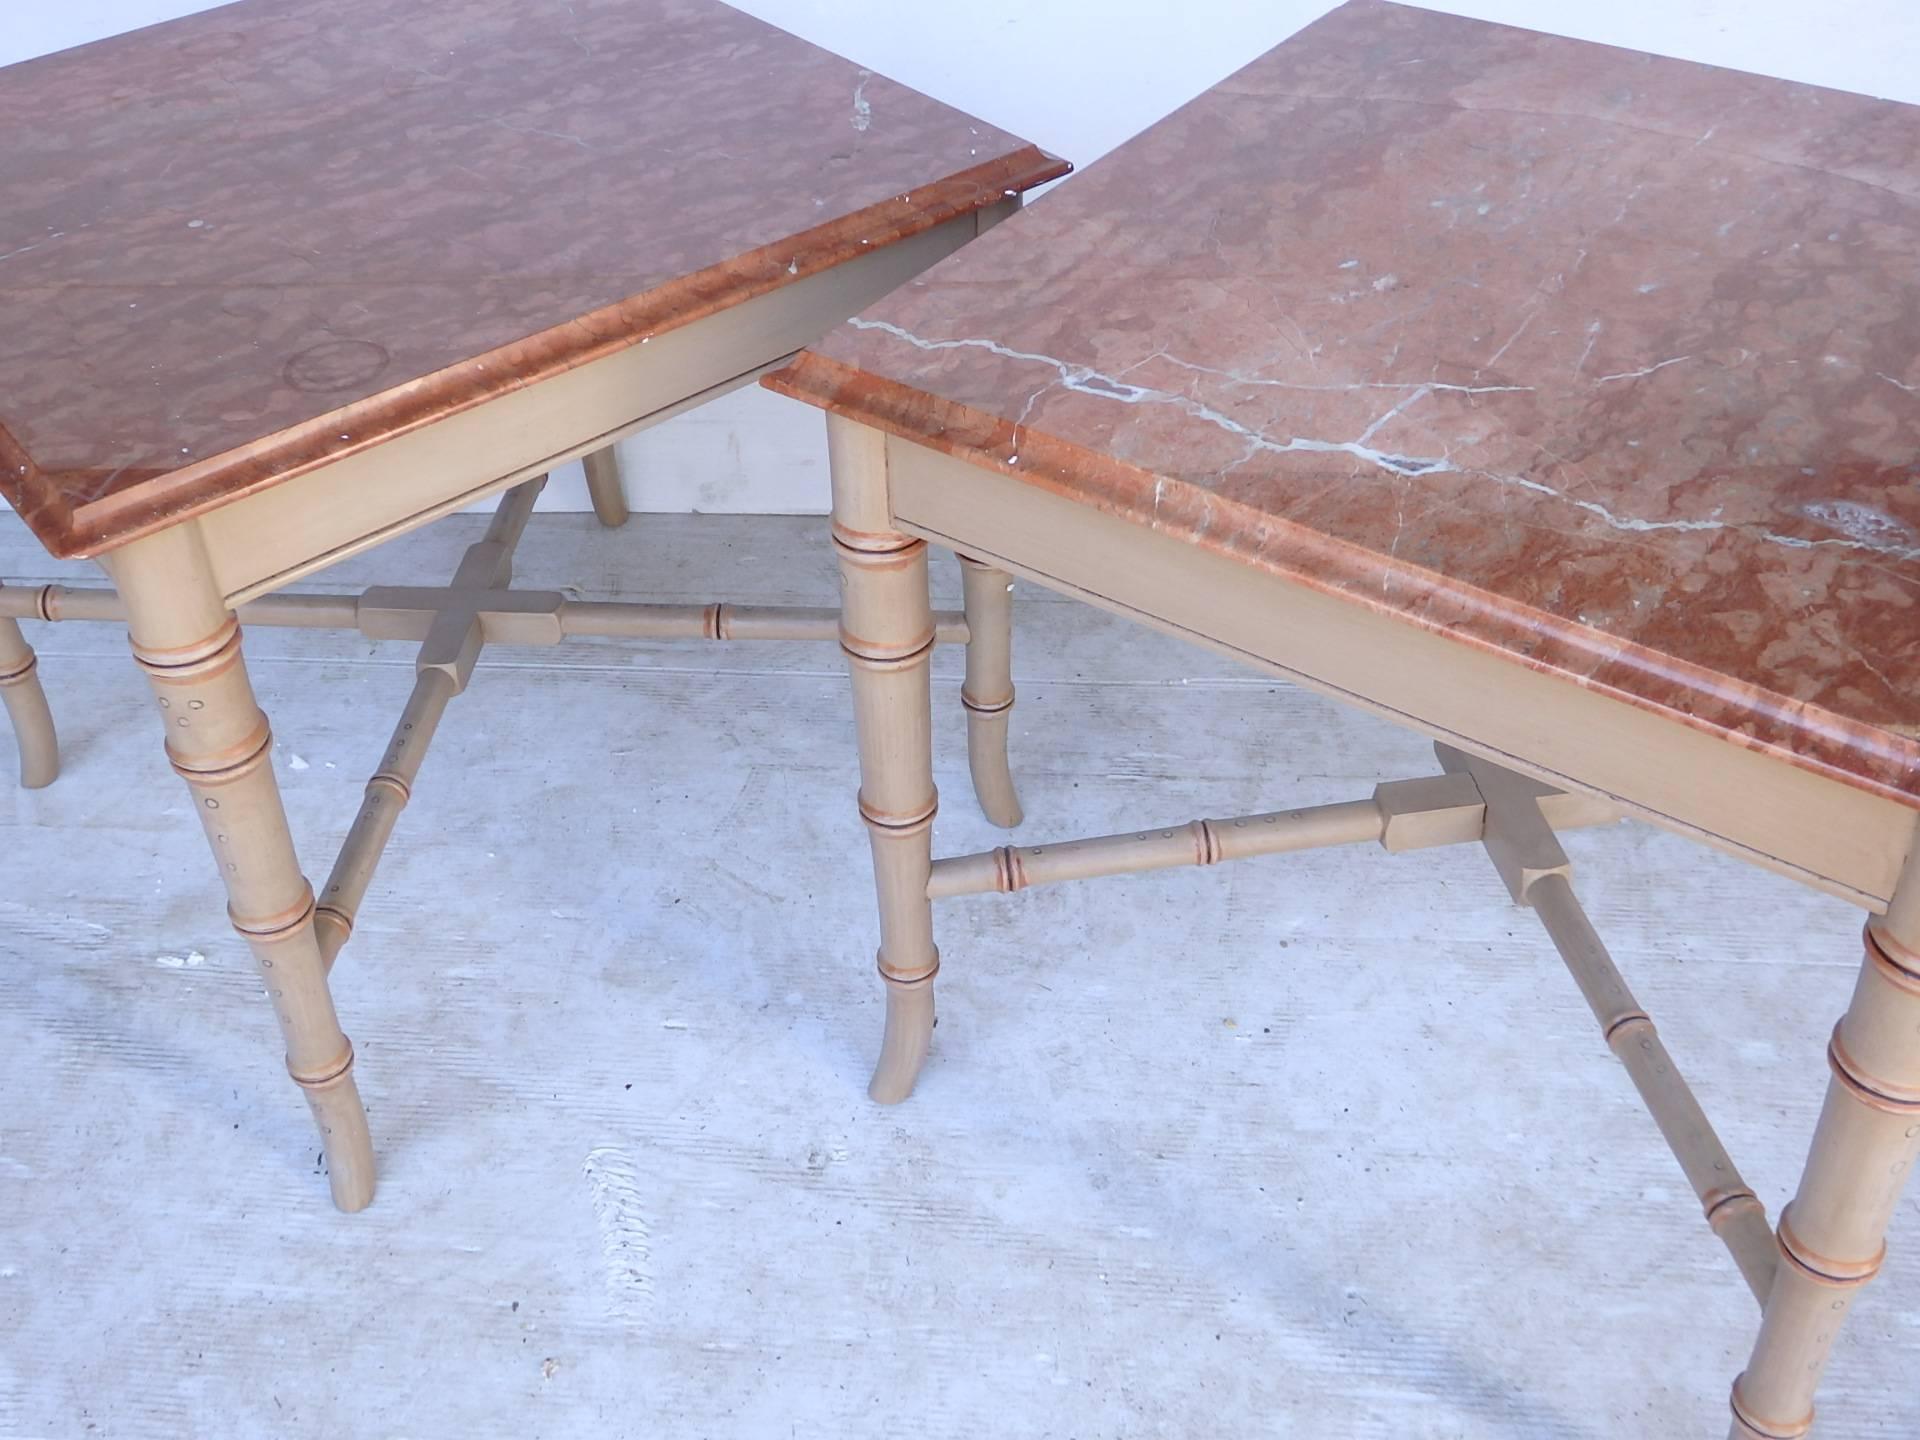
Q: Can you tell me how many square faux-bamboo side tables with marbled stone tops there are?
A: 2